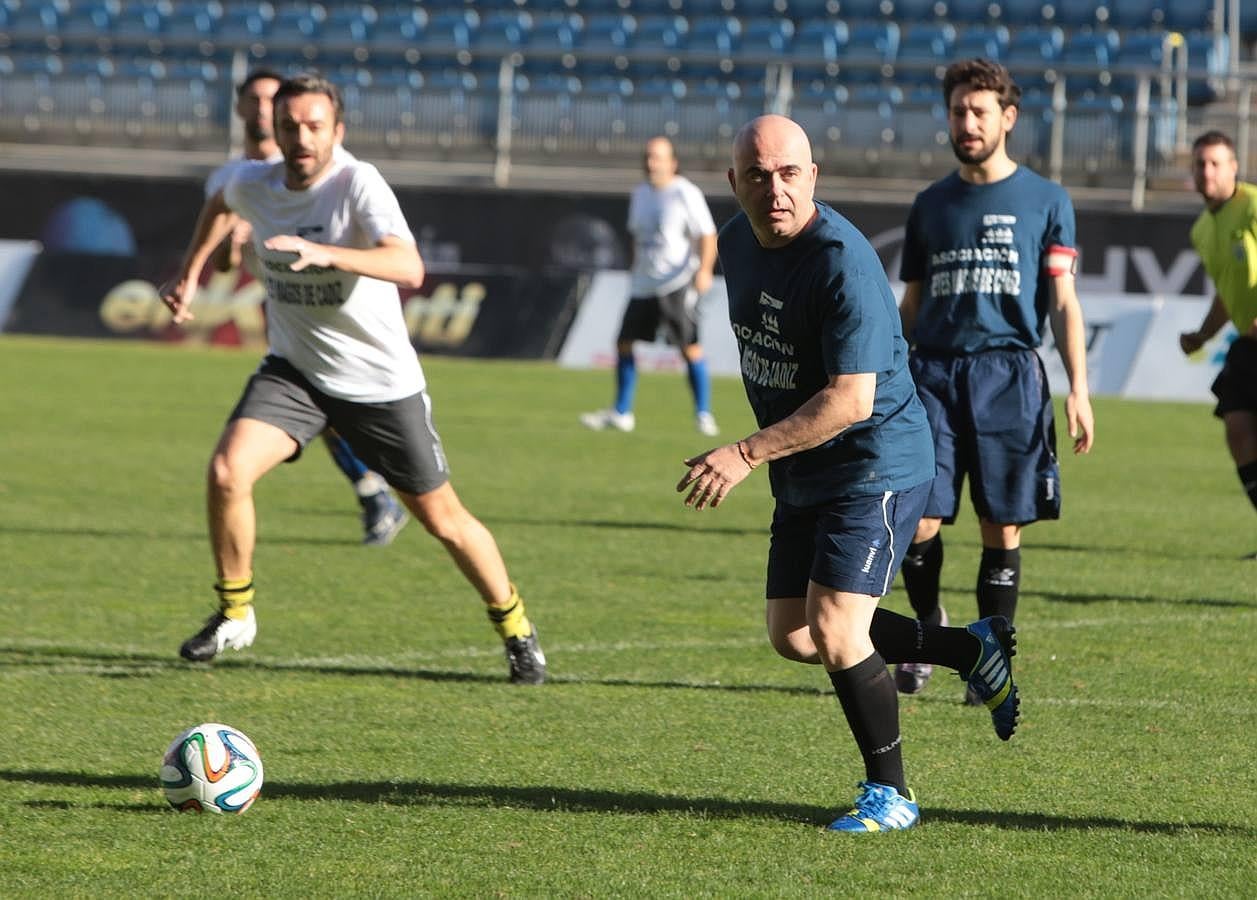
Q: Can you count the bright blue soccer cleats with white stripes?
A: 2